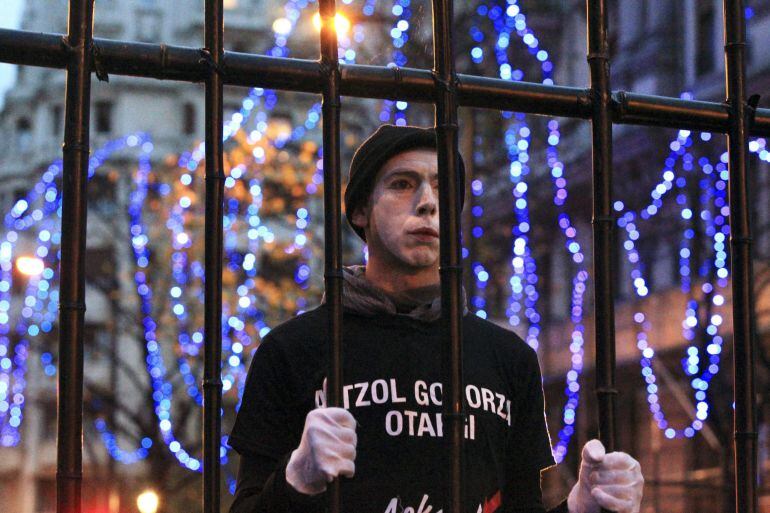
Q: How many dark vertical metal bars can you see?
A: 6